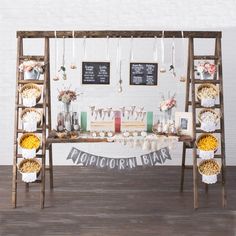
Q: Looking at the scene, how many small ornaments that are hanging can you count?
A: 7